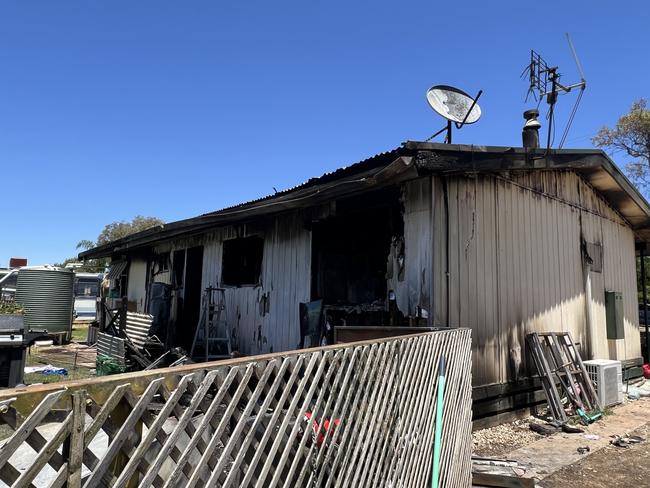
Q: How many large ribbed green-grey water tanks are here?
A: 1